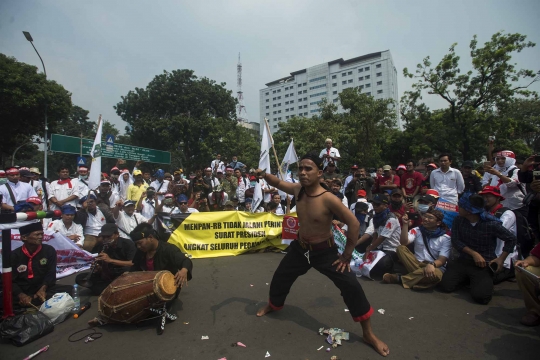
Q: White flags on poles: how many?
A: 3